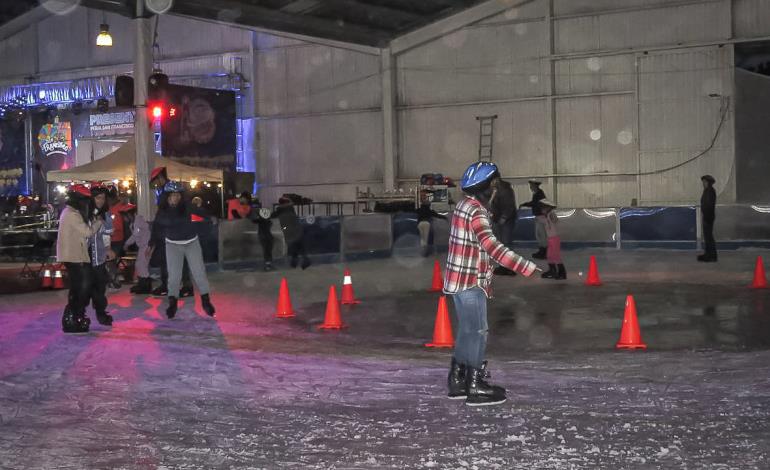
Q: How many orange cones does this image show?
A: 10